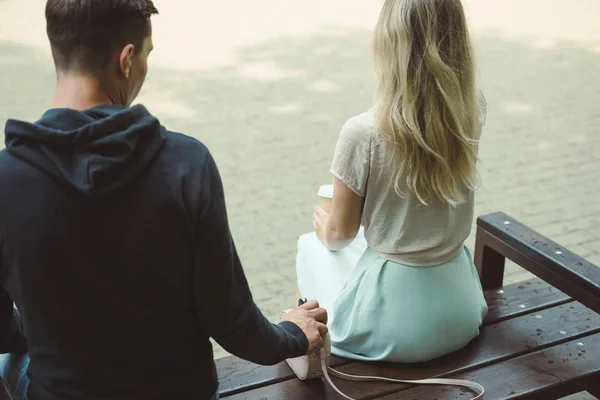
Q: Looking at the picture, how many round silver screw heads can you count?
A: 7